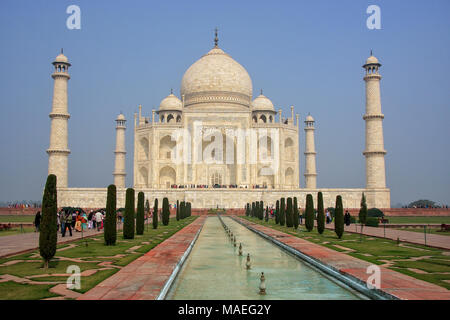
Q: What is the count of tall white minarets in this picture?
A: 4